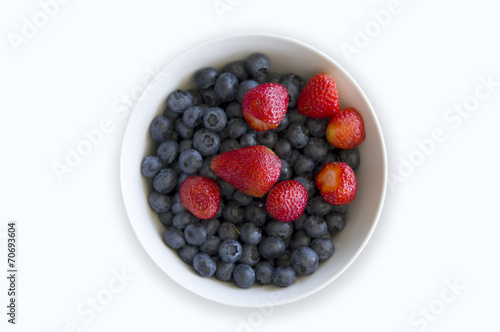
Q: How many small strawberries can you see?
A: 6